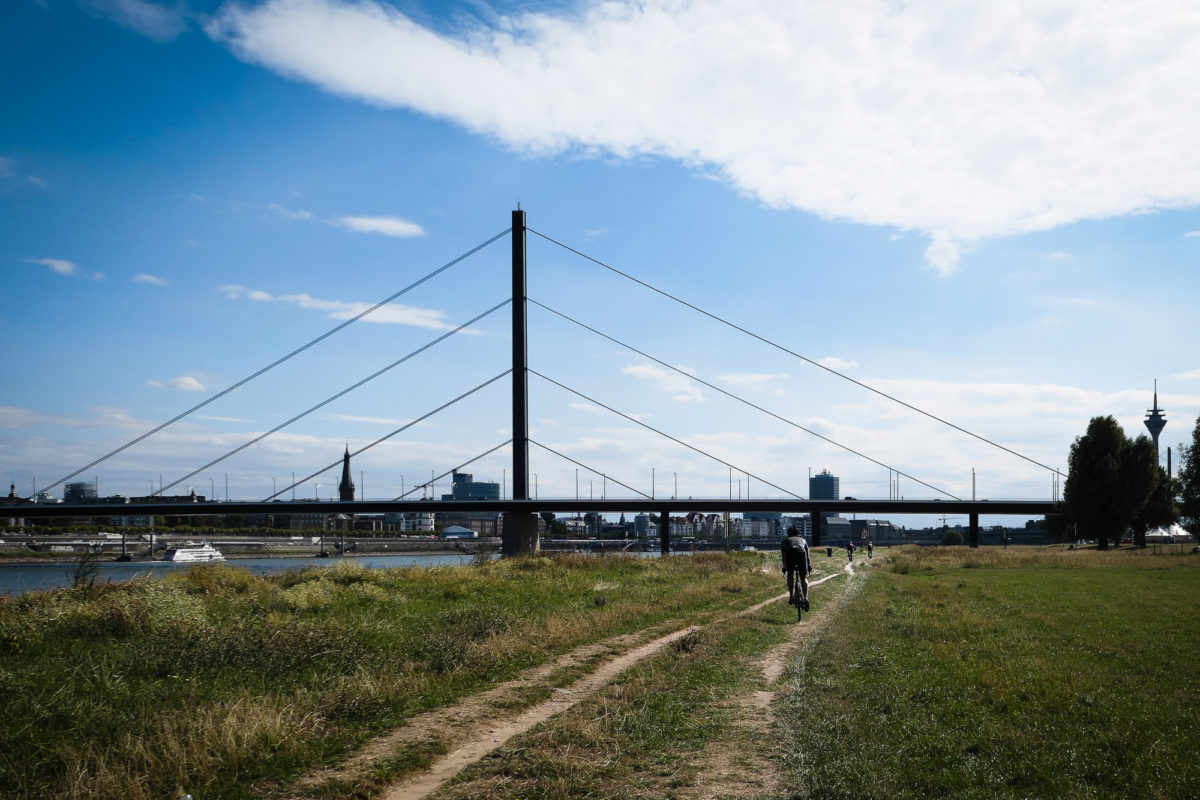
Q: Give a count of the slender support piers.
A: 3